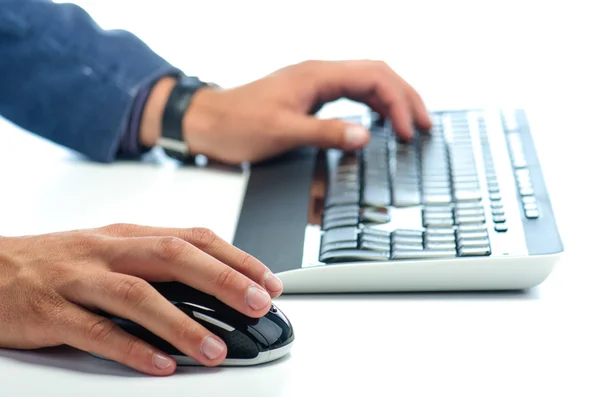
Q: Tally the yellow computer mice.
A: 0